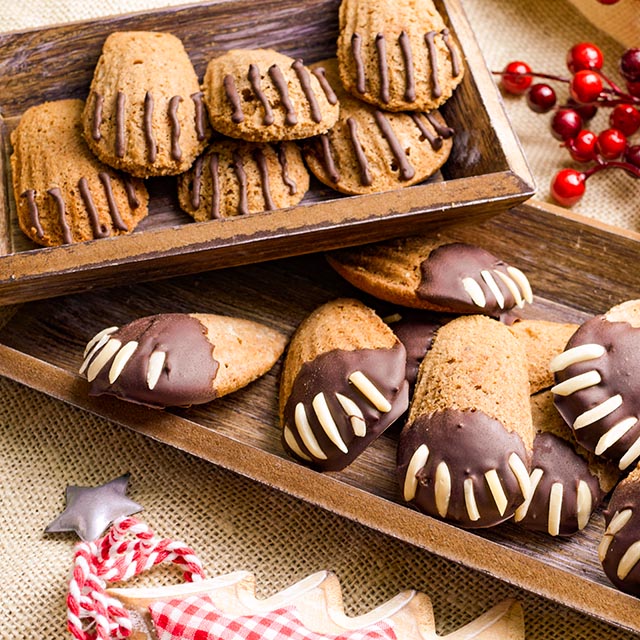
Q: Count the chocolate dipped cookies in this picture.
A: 8